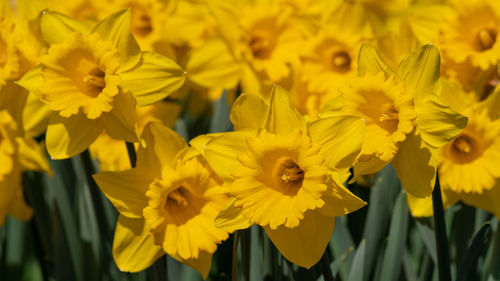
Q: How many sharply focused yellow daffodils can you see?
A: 4